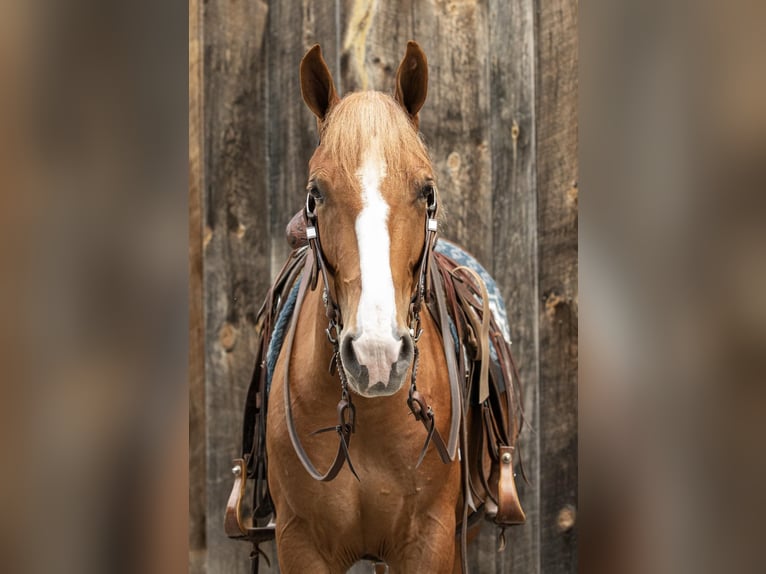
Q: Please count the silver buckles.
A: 2